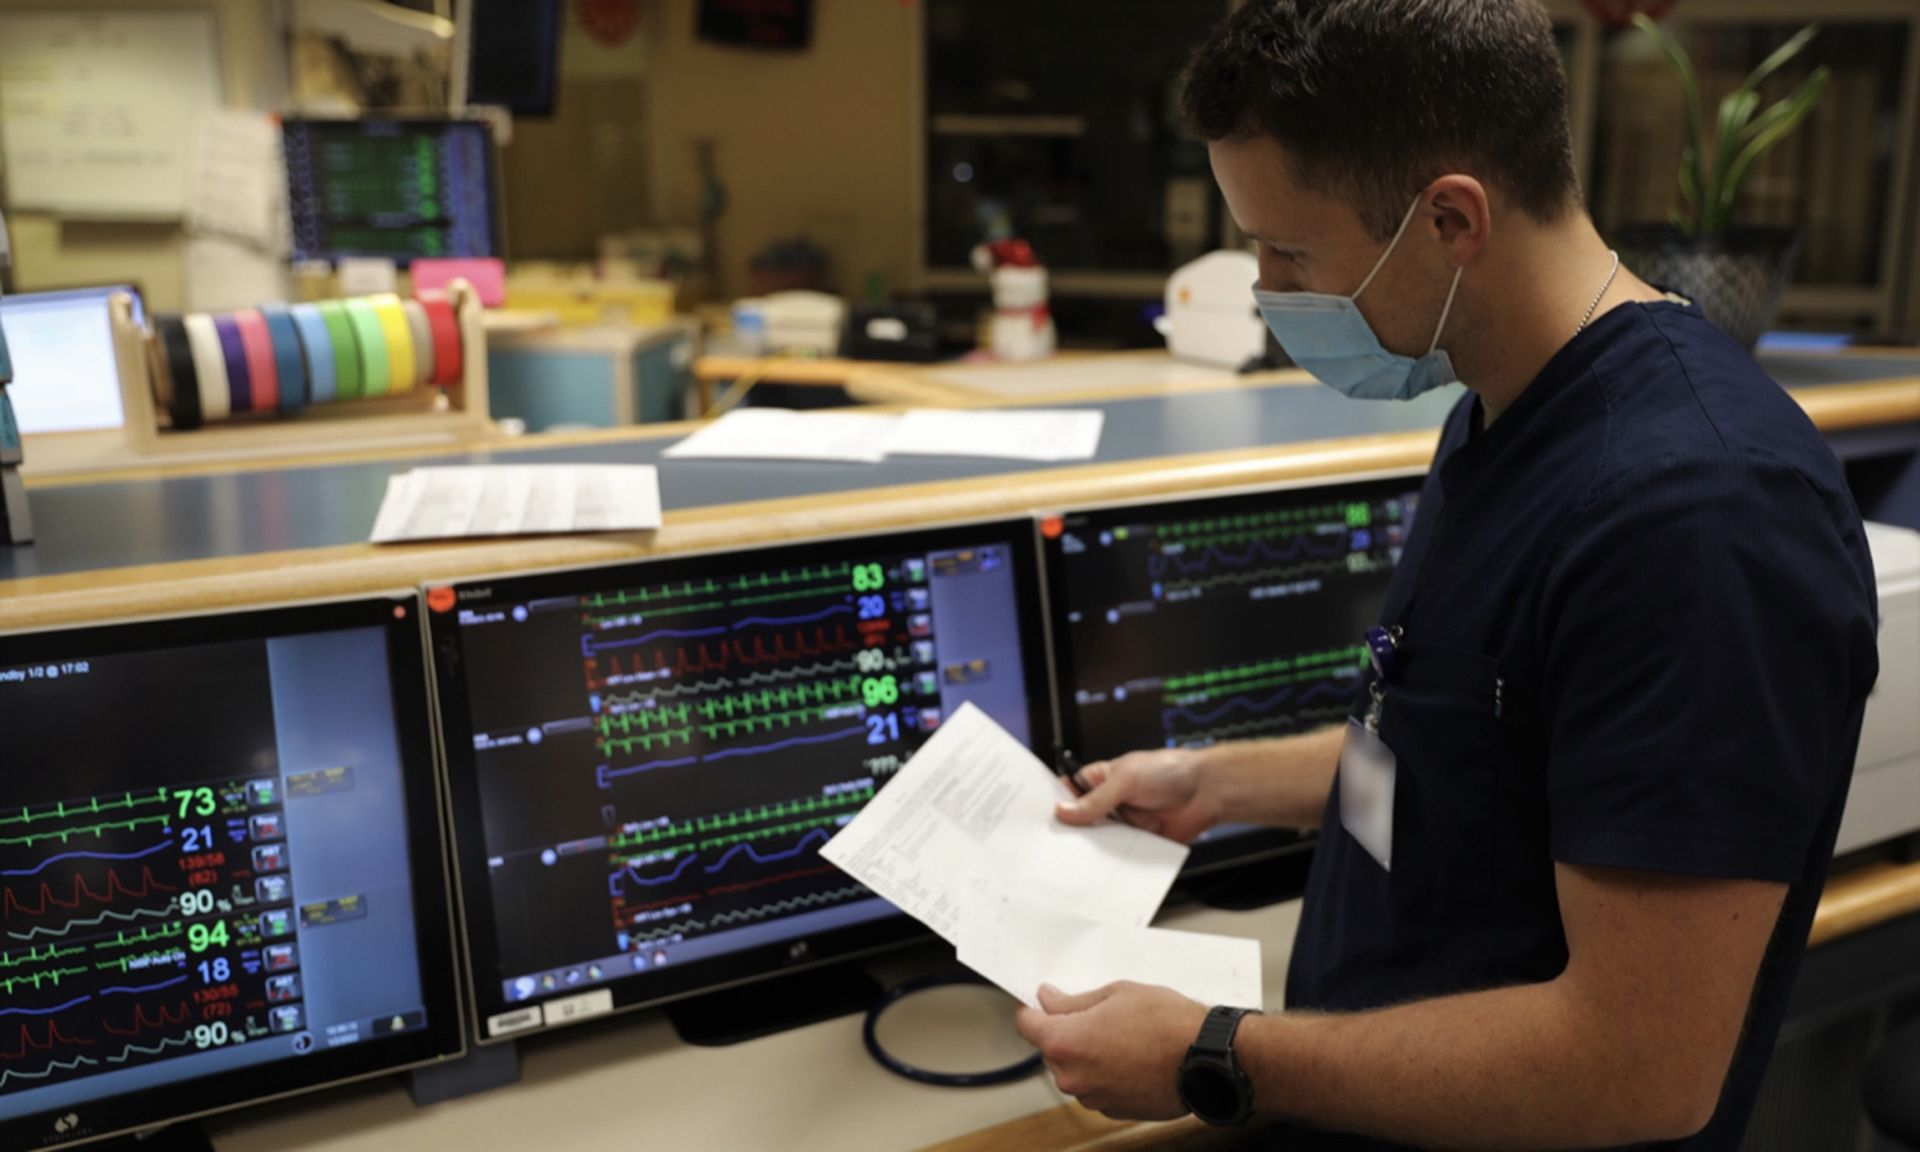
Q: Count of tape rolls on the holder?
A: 11